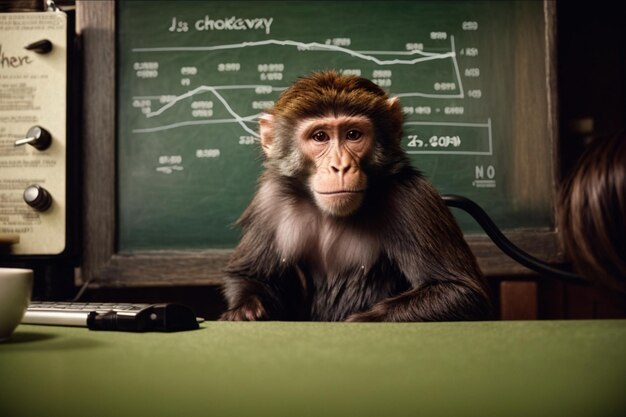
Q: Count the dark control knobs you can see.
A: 3